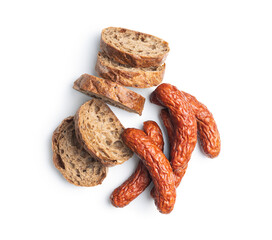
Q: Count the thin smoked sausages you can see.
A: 5